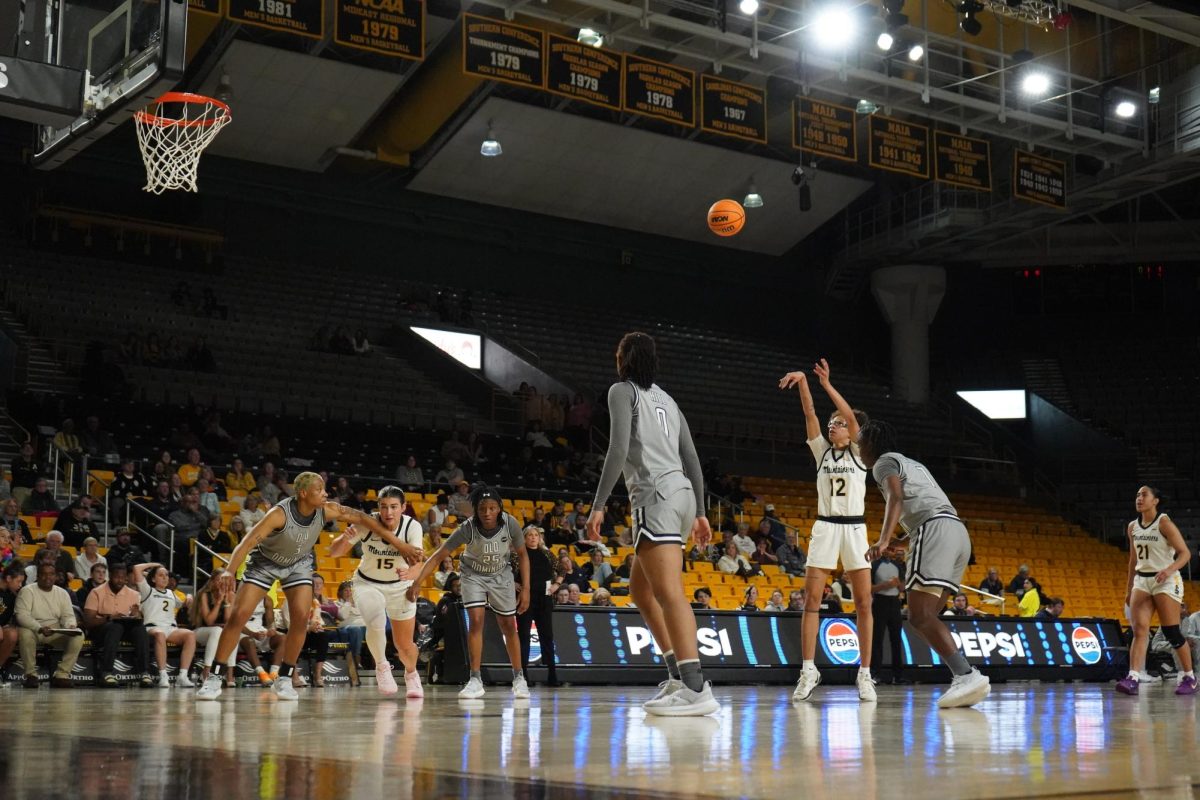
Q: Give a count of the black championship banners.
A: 11